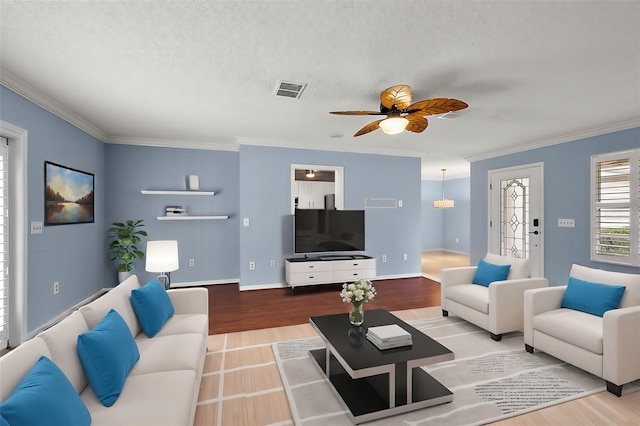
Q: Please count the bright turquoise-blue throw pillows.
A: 5